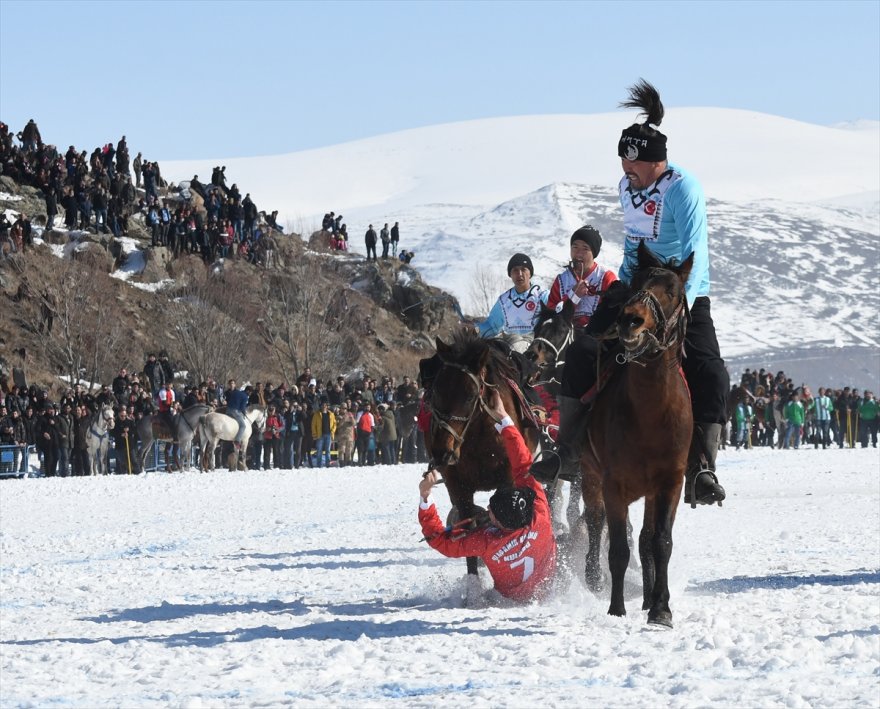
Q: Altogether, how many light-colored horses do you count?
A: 3